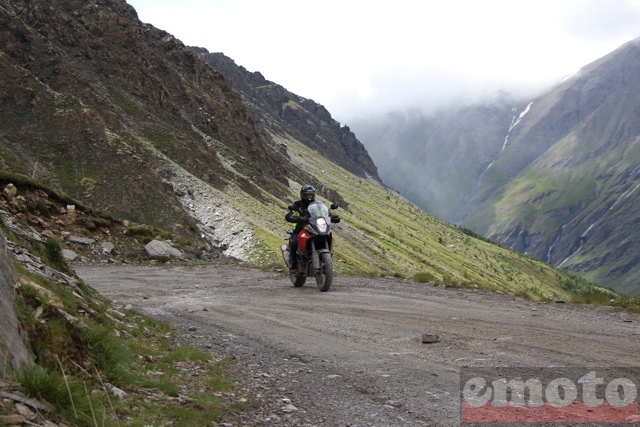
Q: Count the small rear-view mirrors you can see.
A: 2